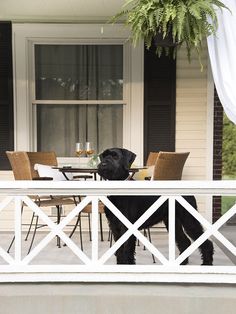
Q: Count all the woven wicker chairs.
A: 4